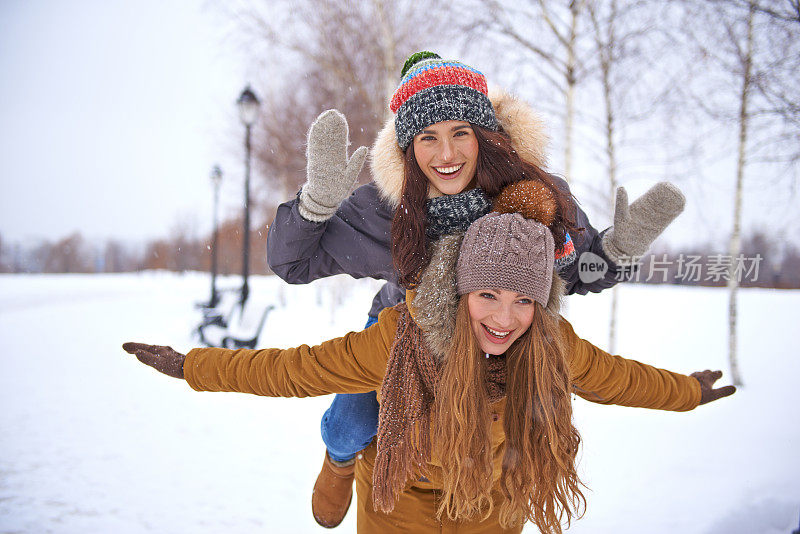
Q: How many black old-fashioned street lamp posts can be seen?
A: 2